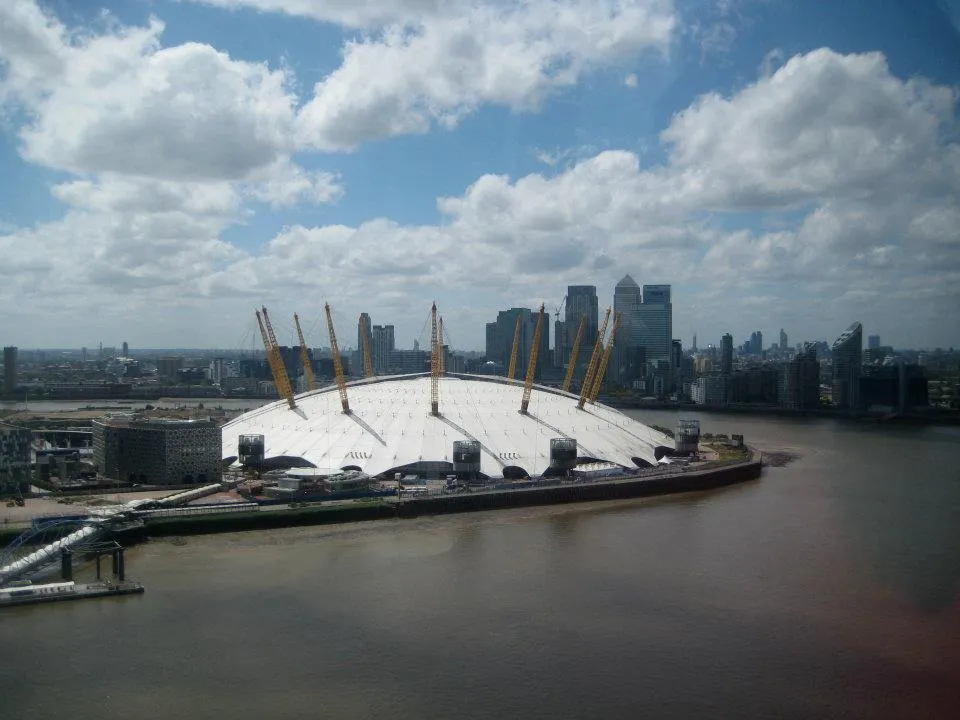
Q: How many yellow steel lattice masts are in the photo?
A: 12